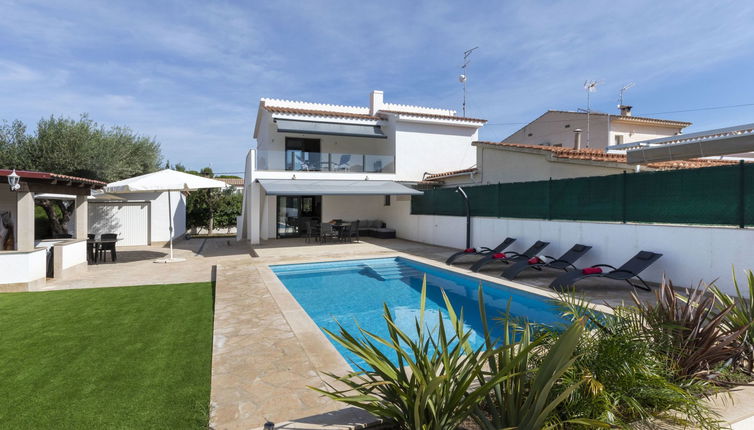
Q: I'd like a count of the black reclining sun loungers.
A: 4